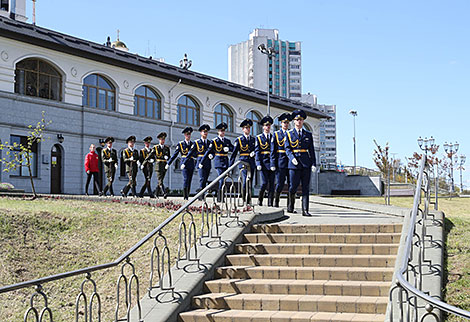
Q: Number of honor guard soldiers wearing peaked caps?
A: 11